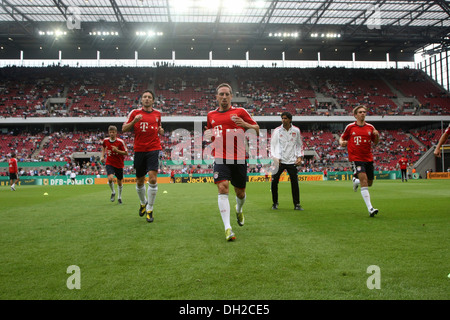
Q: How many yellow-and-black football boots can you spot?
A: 2